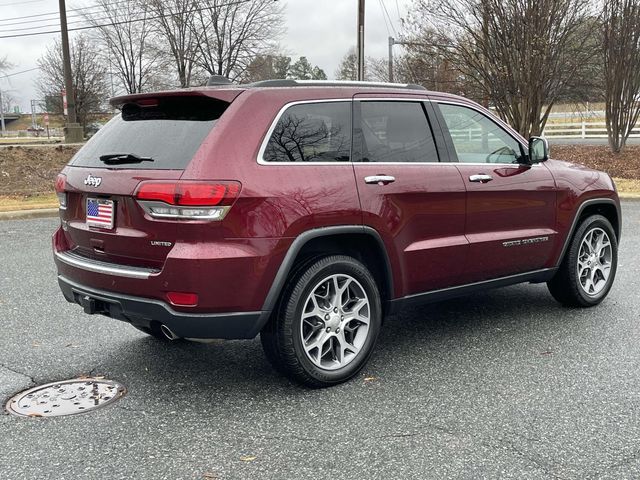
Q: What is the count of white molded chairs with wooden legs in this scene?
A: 0